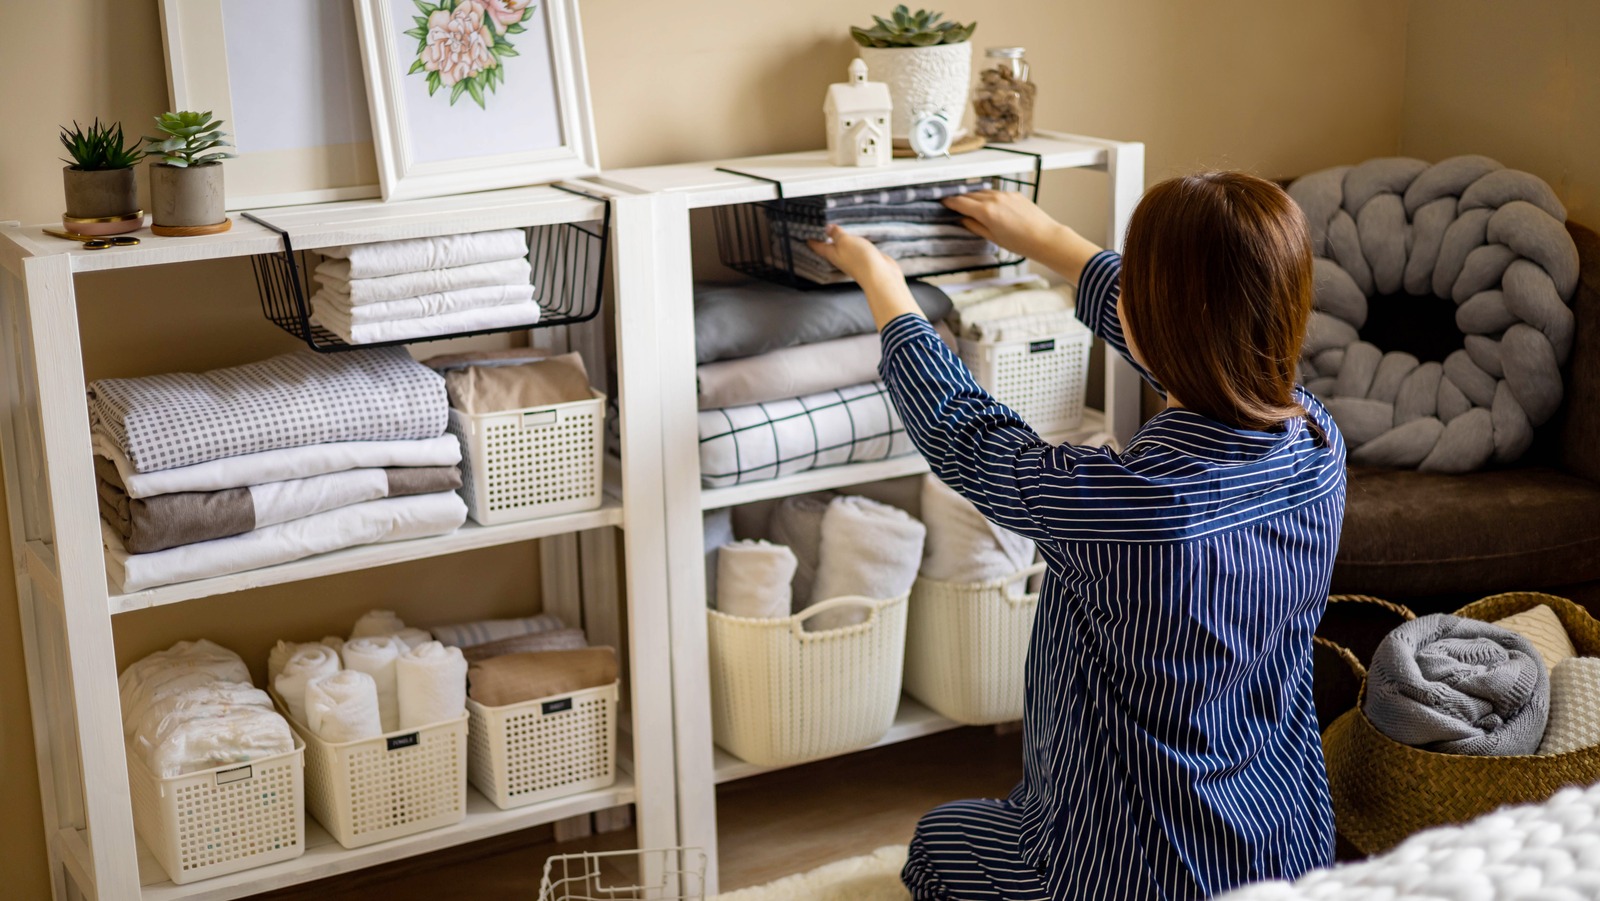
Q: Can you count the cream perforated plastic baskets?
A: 5